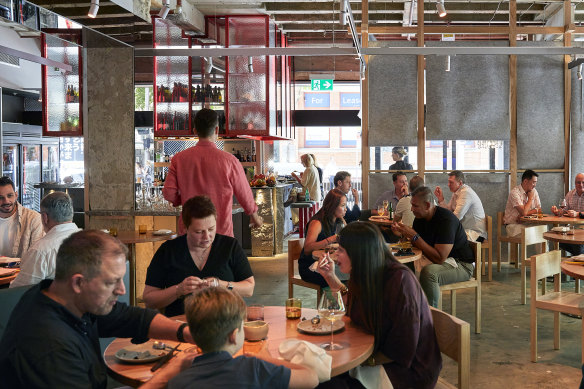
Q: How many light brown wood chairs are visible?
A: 7